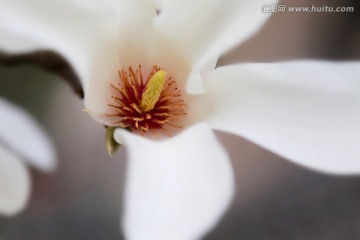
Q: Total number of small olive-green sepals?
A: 1